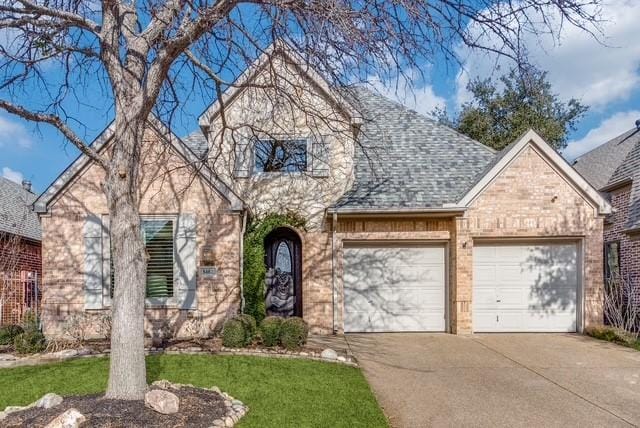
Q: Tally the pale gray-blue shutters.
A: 4